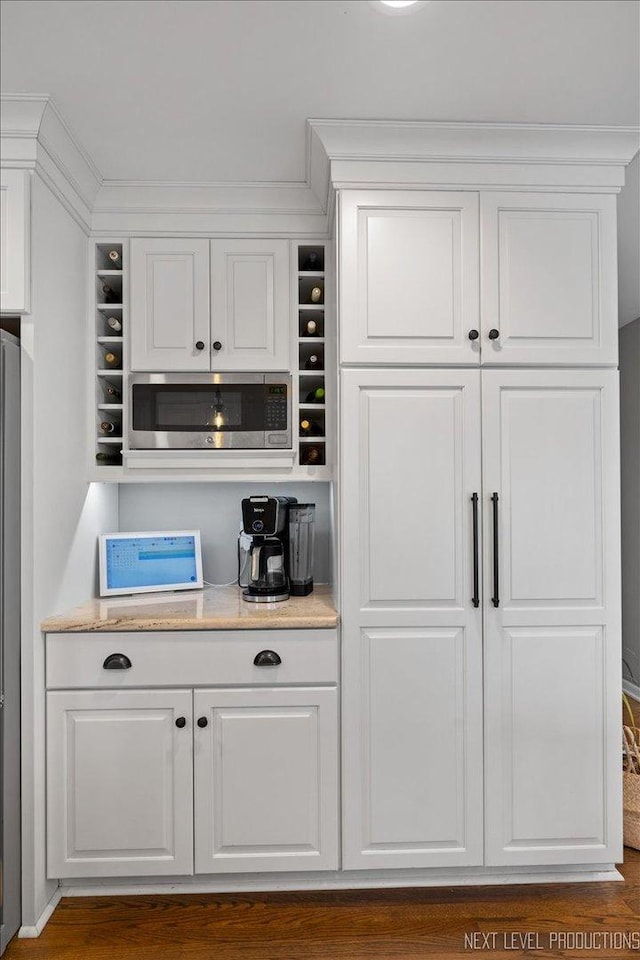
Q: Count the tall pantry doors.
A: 2